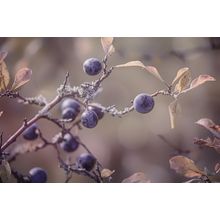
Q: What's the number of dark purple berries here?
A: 10